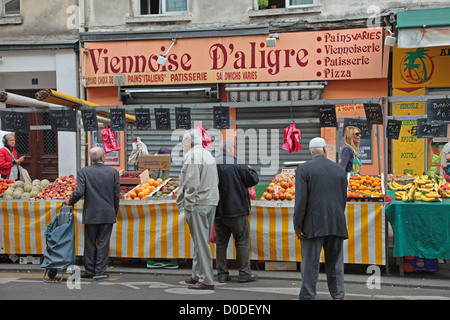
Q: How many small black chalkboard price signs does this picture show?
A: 14